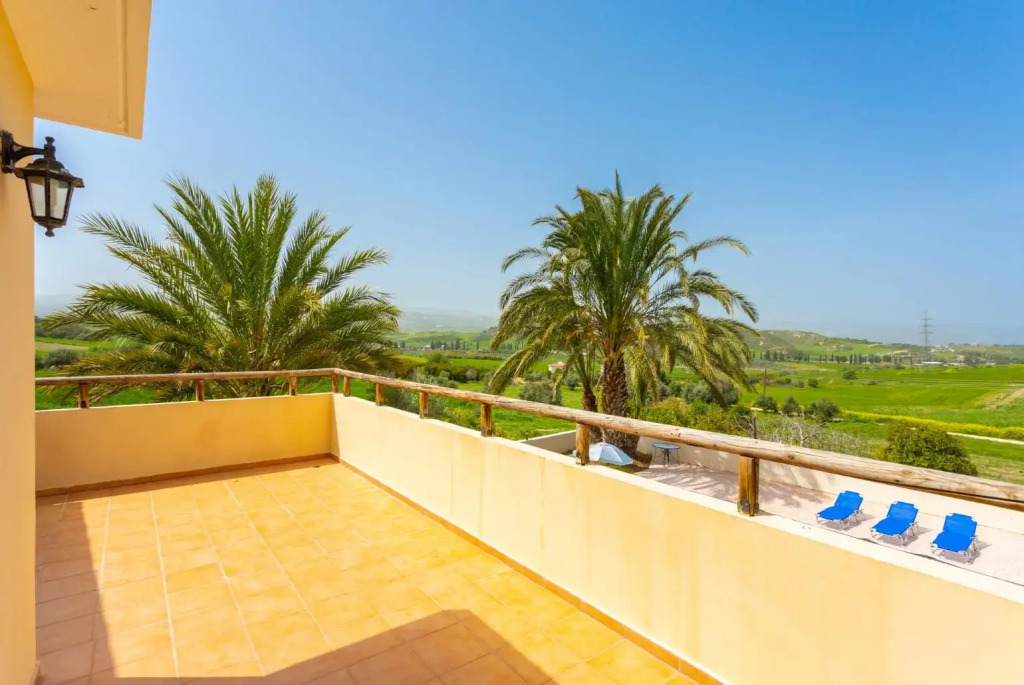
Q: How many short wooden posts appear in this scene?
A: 10